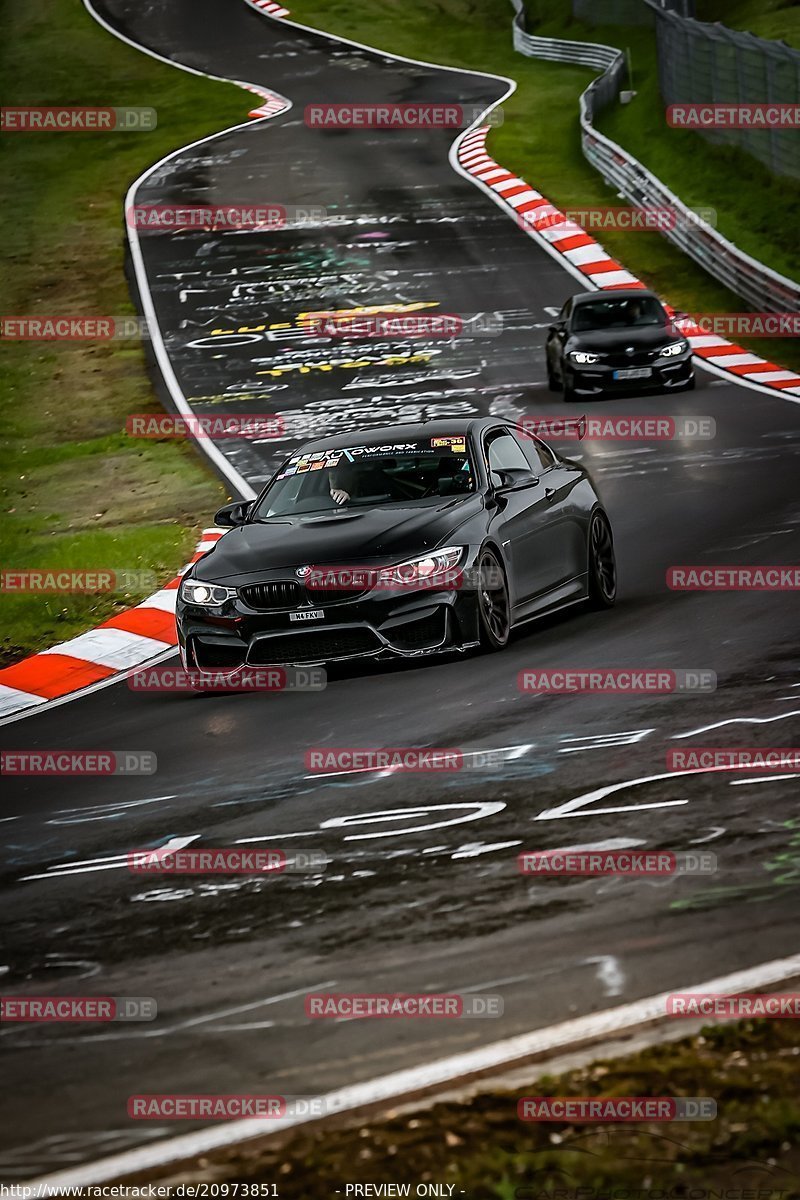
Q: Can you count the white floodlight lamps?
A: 0